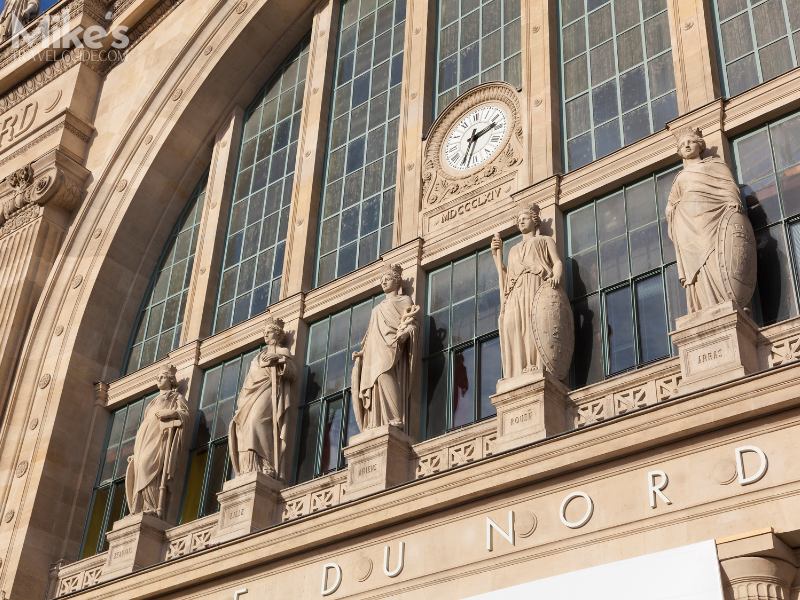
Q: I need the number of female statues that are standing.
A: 5